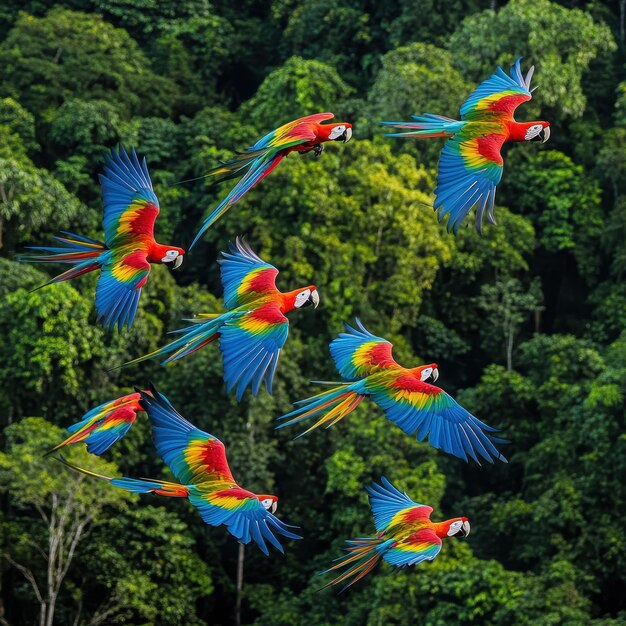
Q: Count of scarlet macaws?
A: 8